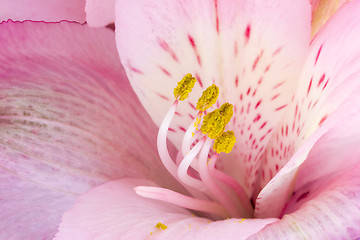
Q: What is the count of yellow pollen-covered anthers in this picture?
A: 5